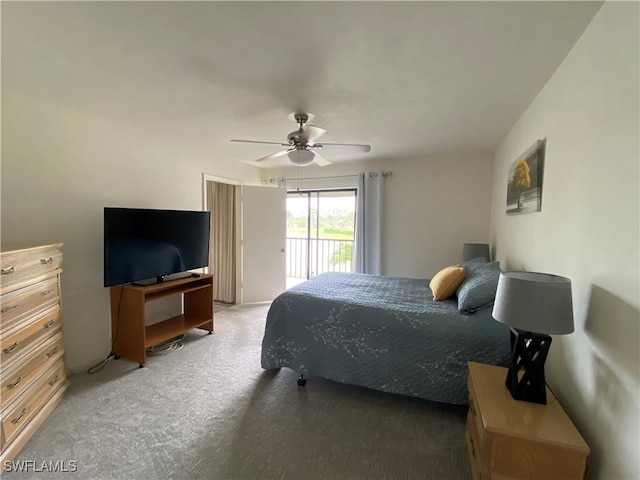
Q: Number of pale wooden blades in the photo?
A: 5